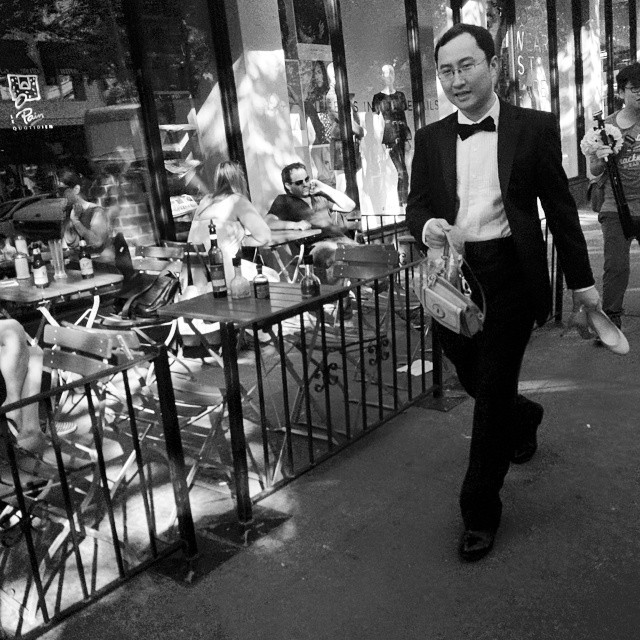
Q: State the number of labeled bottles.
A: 4